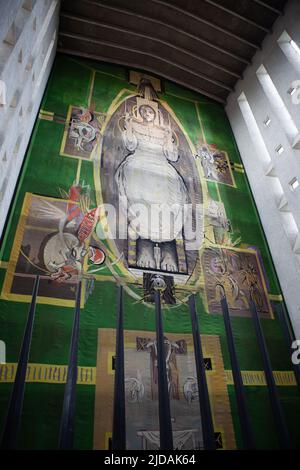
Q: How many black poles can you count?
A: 8